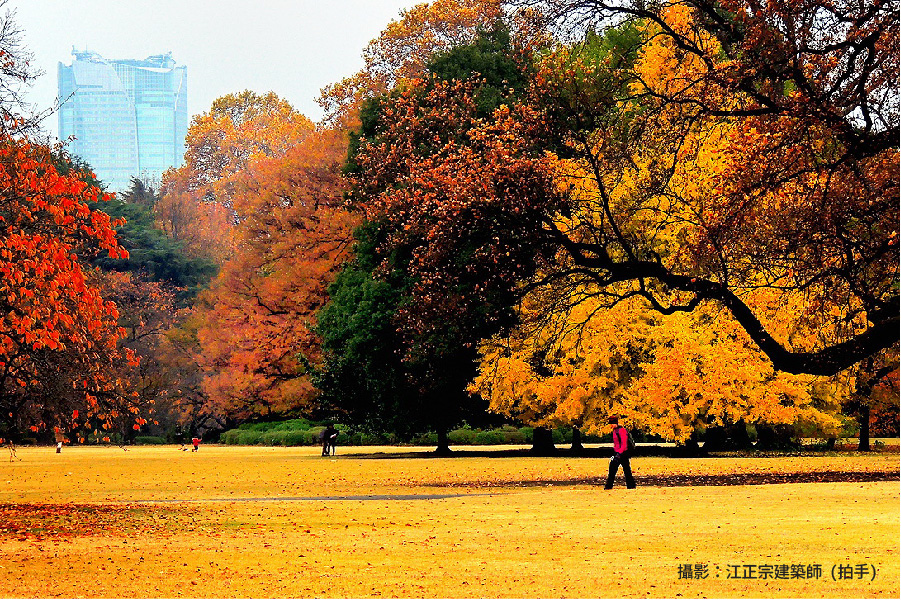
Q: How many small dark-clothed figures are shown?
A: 2